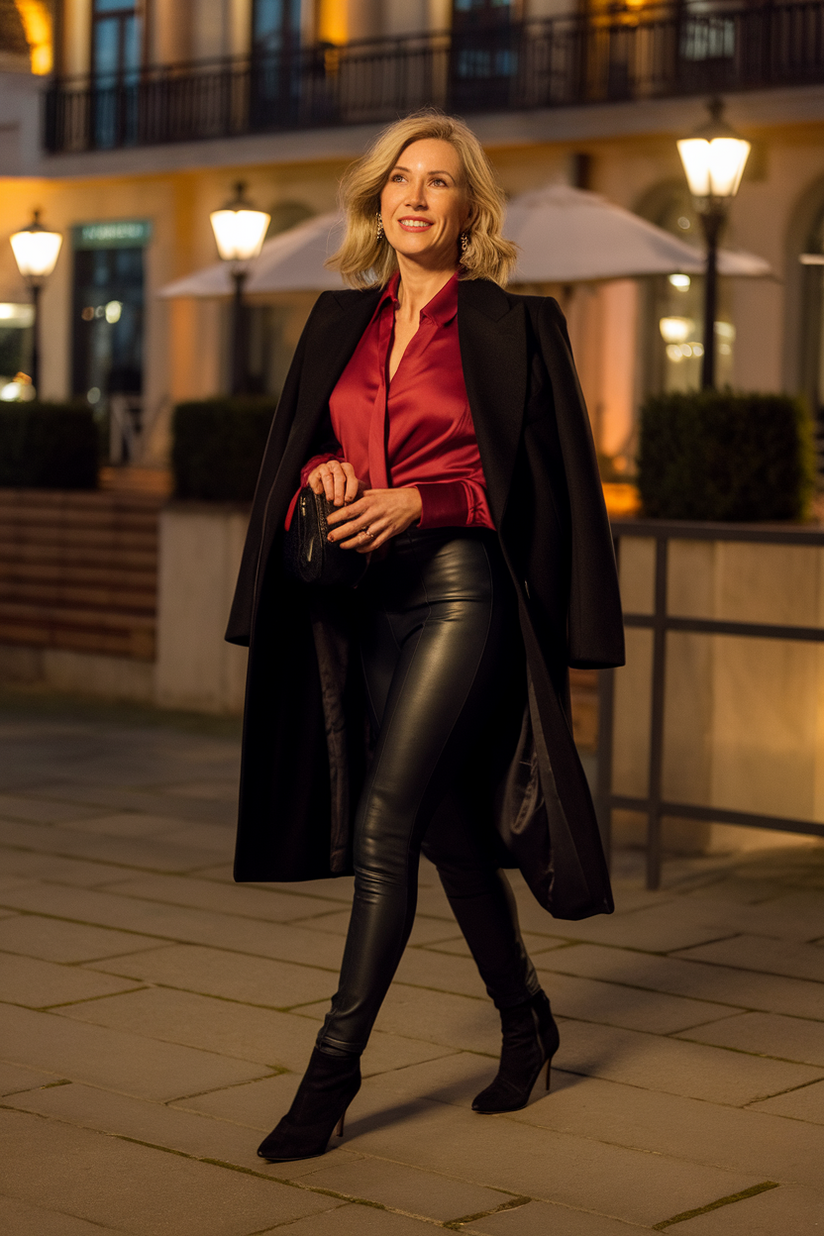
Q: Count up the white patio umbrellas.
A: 2